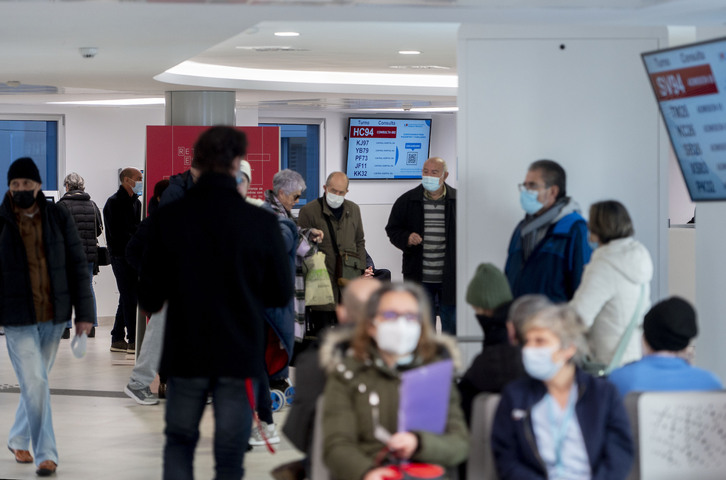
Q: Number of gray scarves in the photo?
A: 1